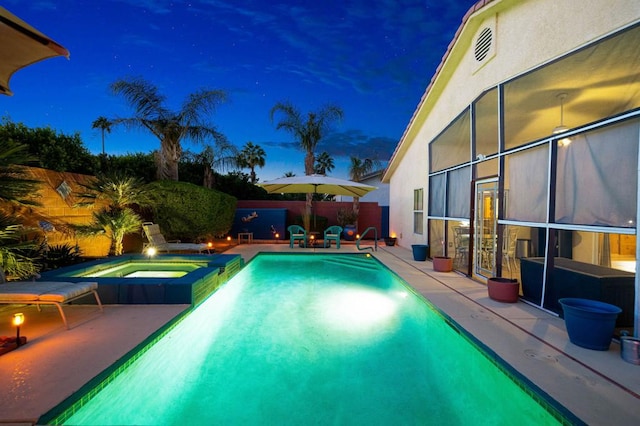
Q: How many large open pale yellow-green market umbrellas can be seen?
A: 1